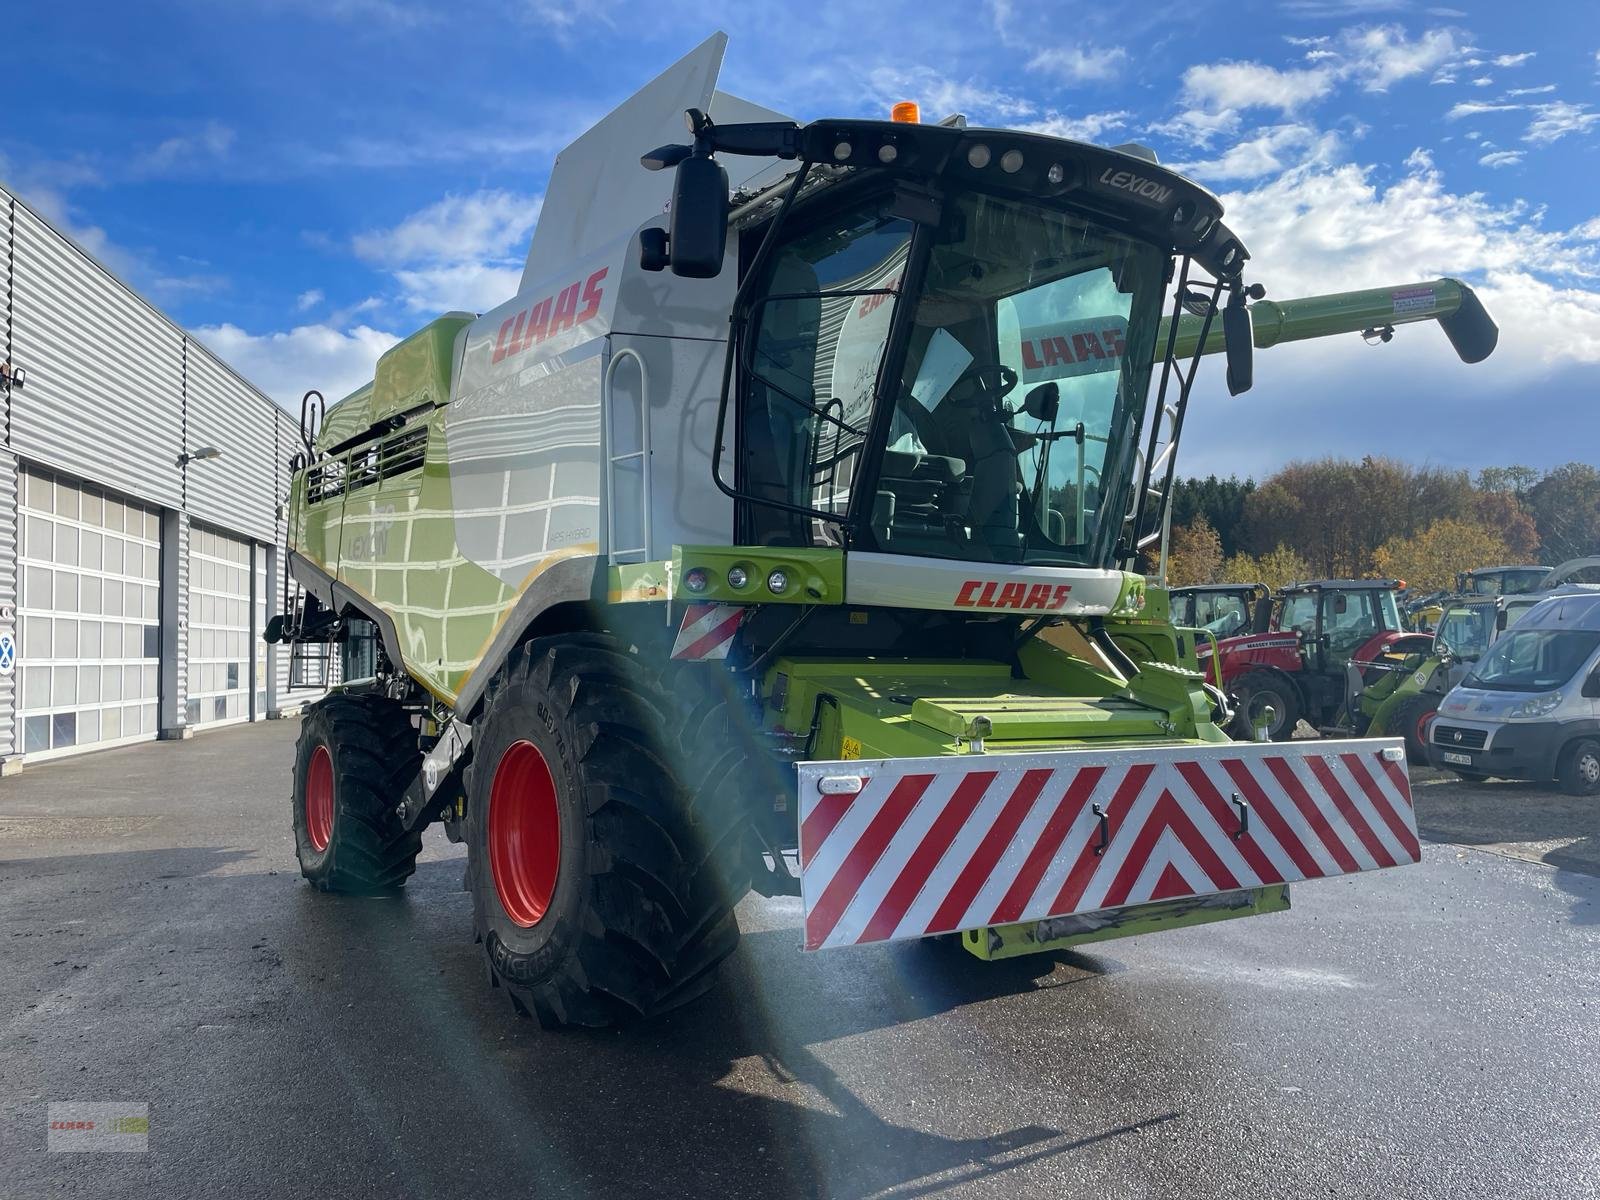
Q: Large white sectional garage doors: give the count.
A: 2